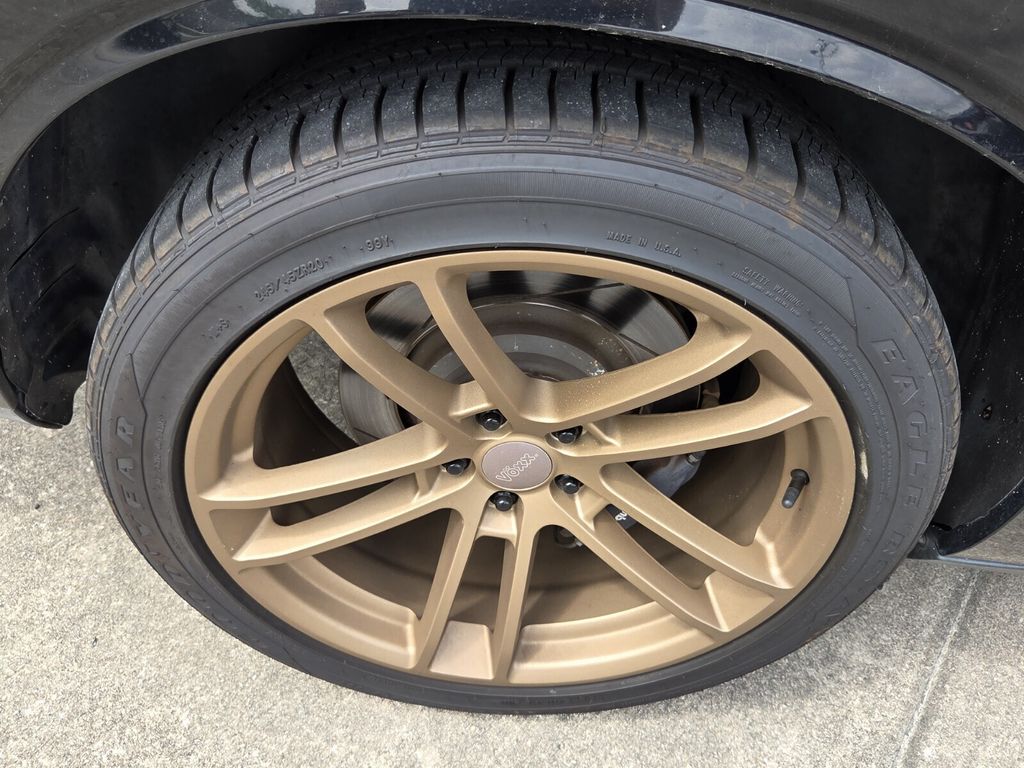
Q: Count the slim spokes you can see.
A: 10